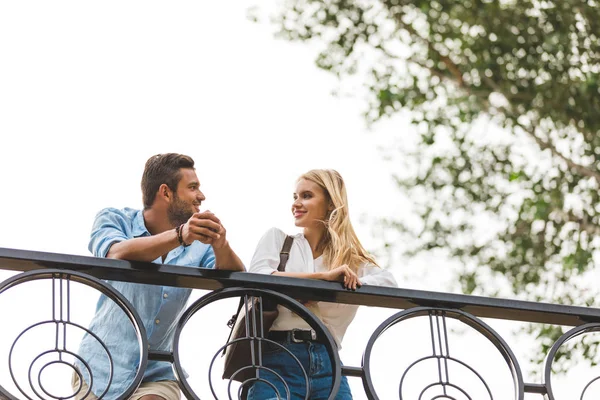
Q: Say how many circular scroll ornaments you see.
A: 4